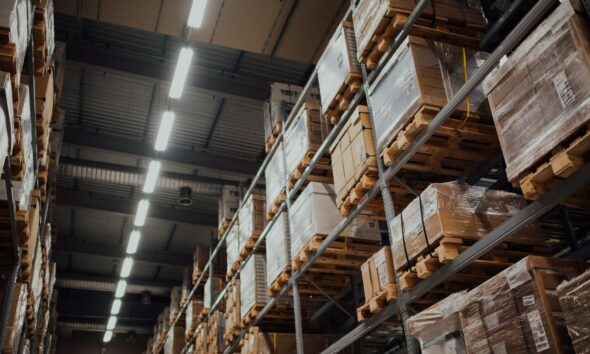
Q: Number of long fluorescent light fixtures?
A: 11